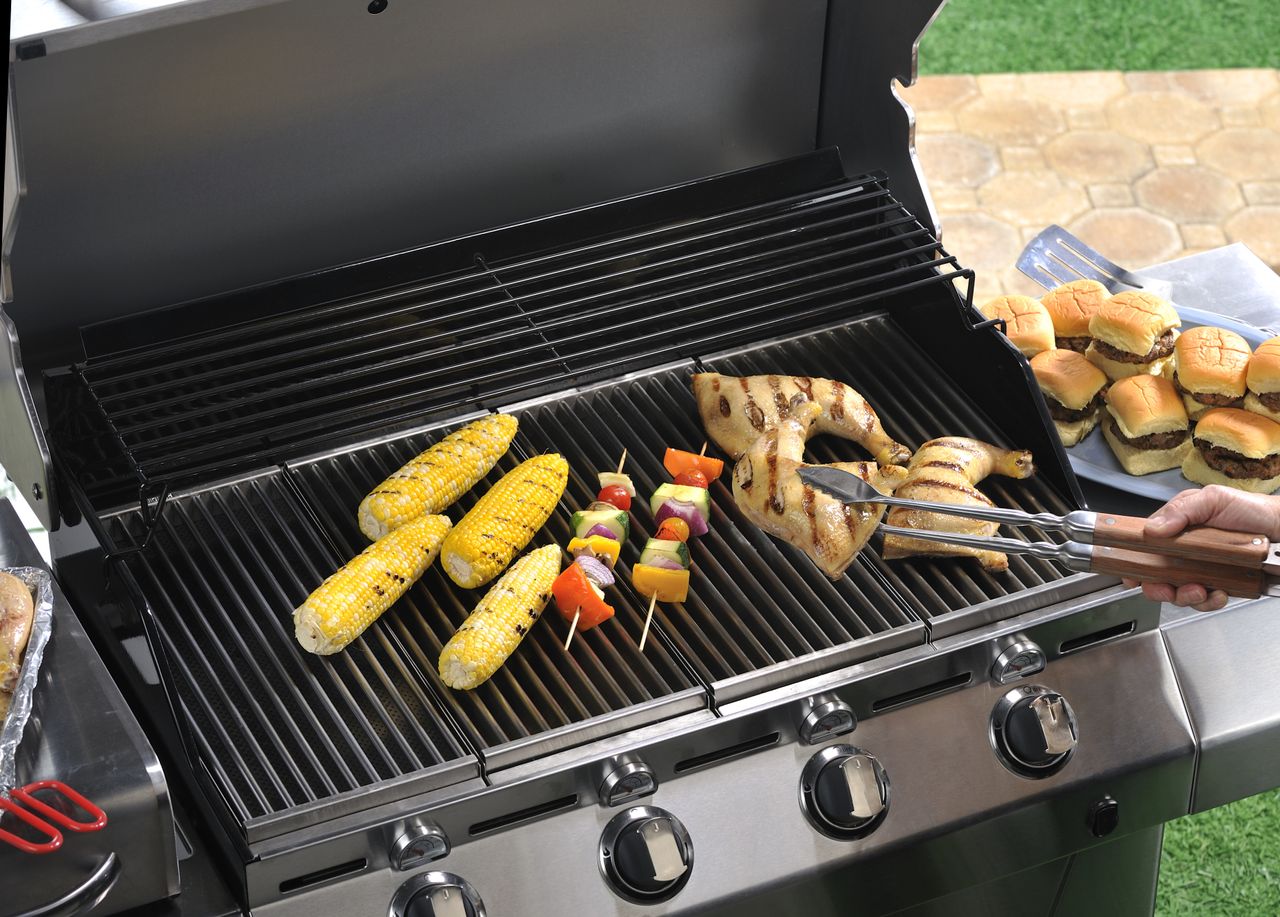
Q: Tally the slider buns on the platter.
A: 8